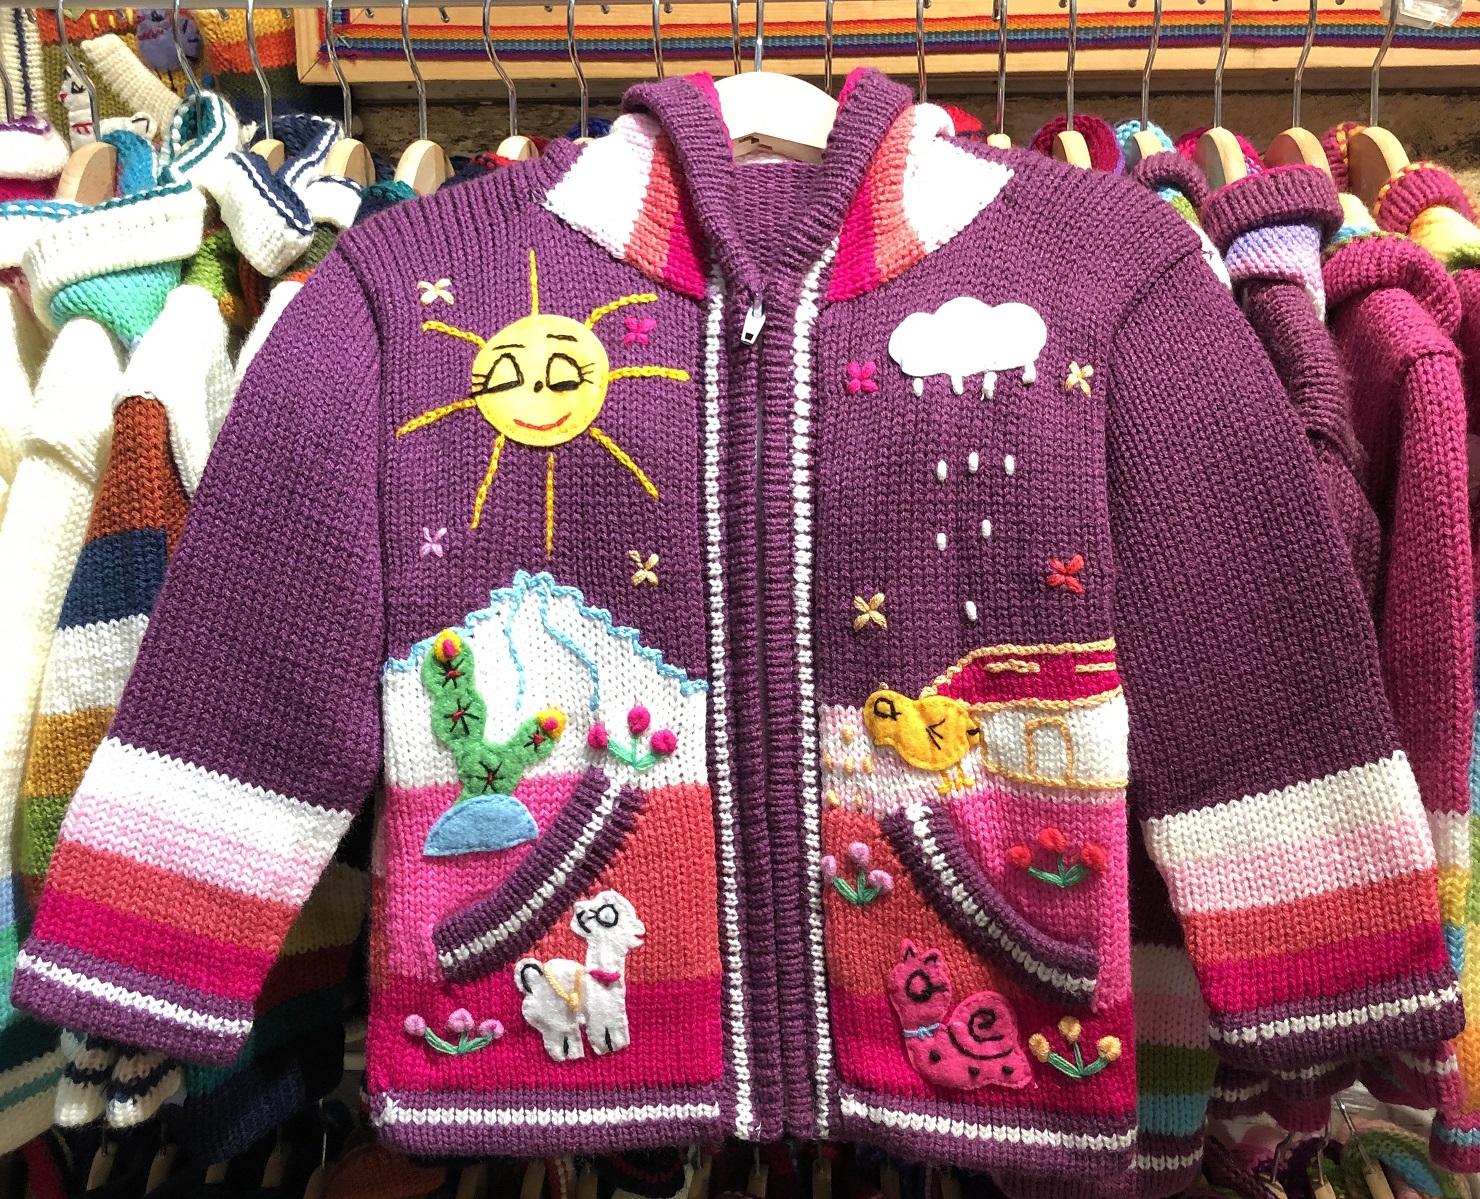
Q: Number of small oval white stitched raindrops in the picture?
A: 10